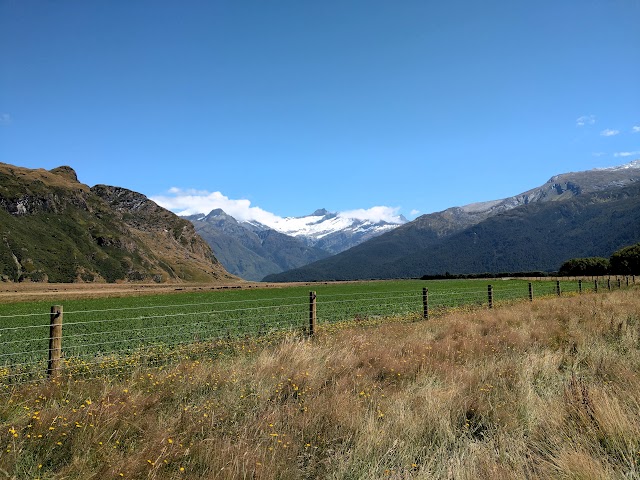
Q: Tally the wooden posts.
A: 12